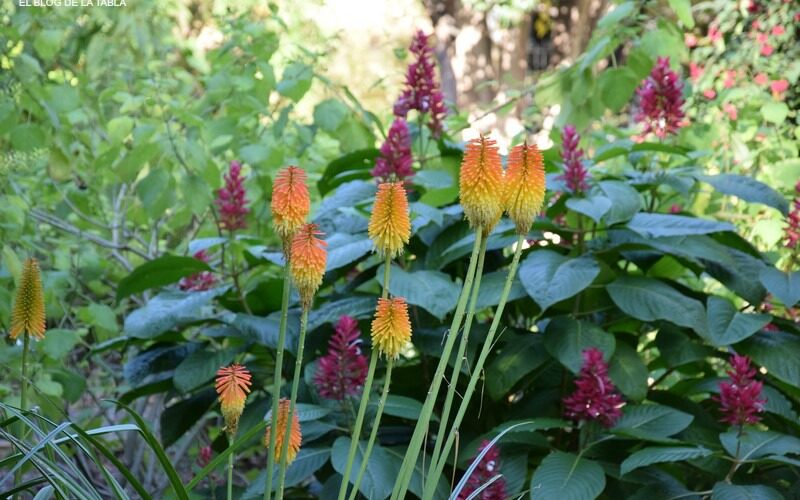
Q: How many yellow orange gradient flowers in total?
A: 9